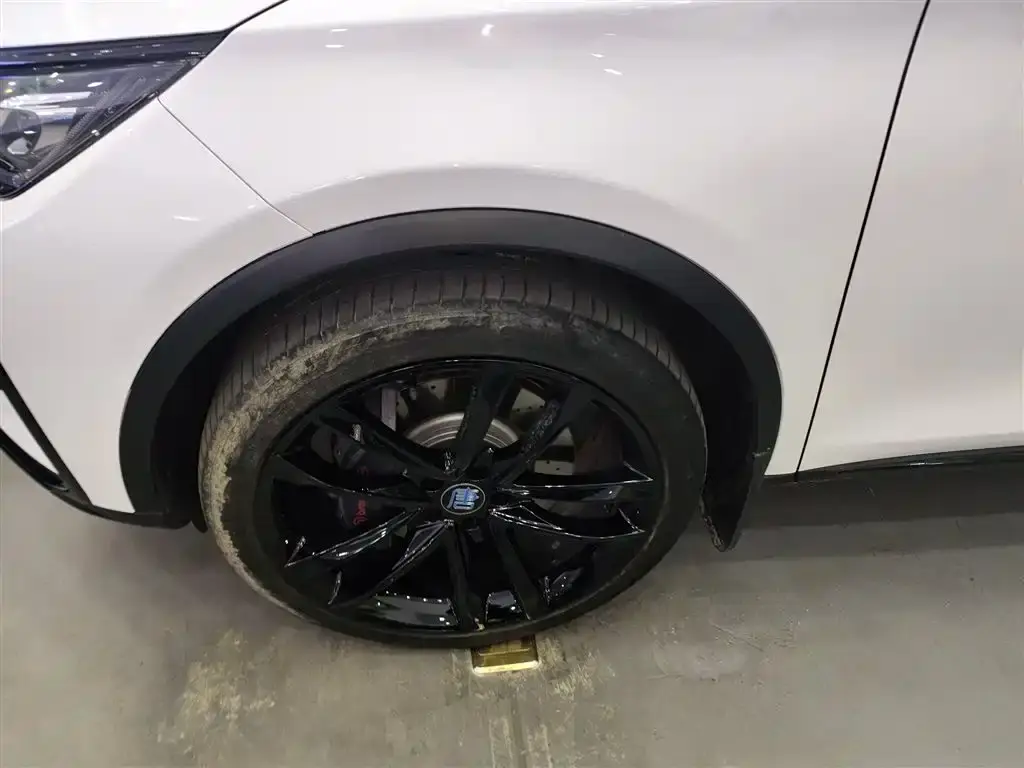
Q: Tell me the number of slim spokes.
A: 10